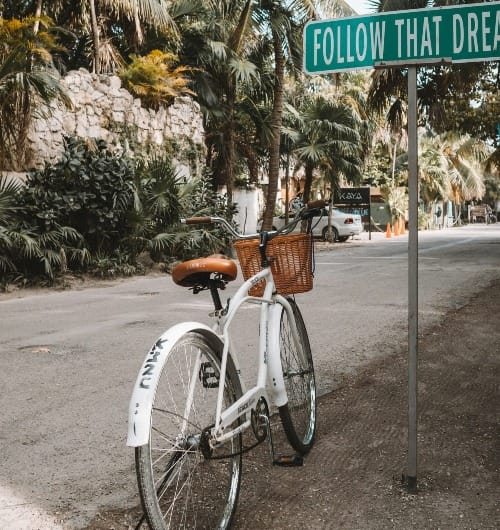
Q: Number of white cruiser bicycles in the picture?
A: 1